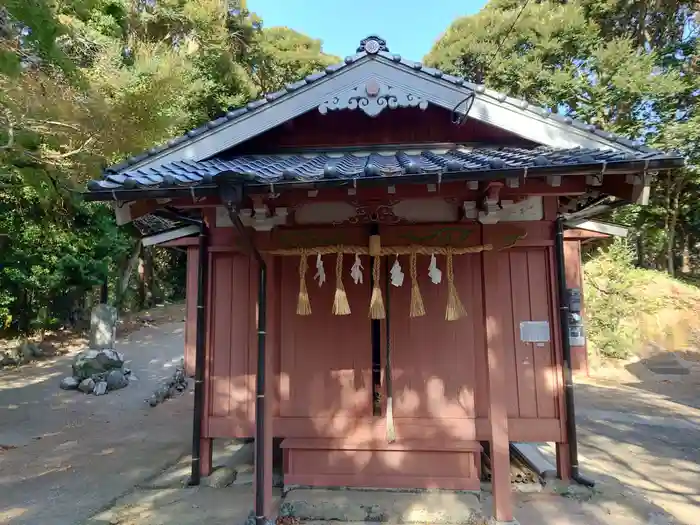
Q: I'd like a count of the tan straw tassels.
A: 5